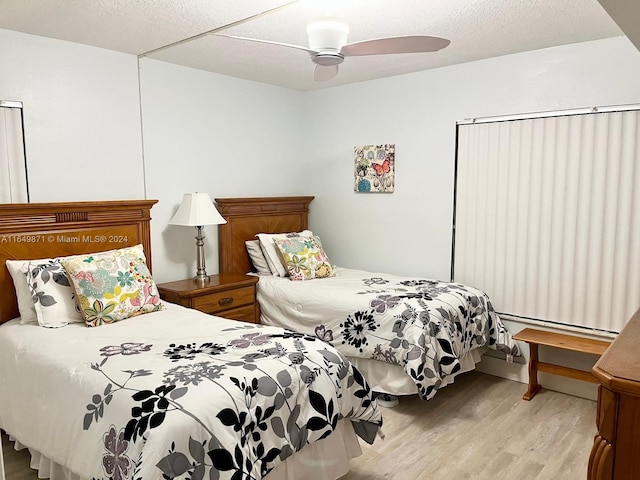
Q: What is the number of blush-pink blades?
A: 2